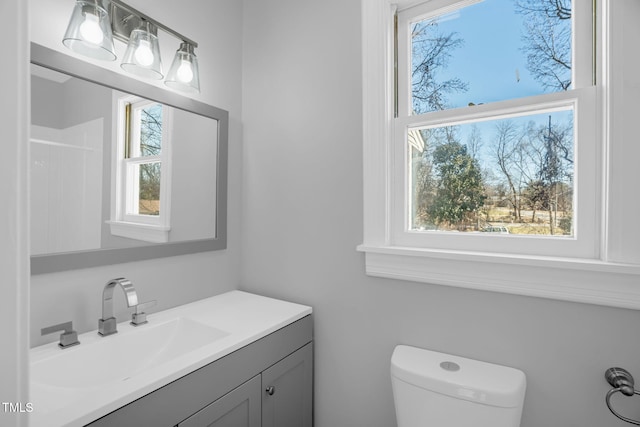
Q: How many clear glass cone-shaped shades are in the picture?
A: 3